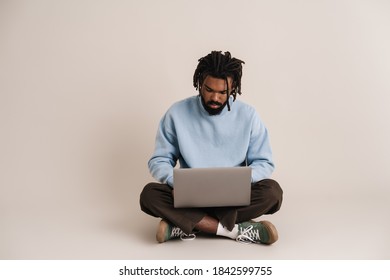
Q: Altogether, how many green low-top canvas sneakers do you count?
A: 2